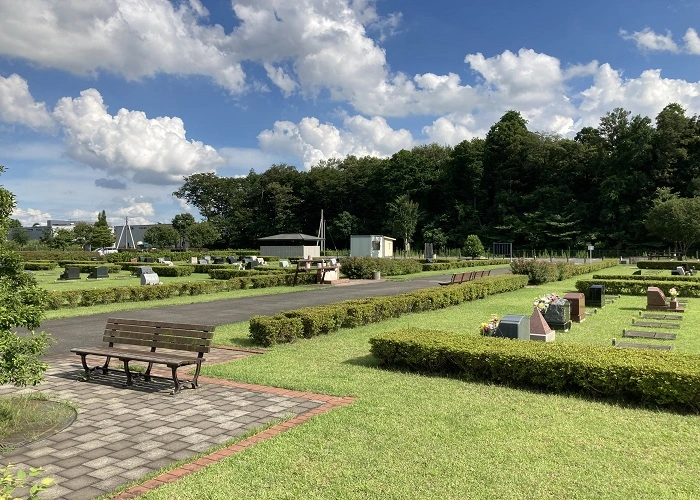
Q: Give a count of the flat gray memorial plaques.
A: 4